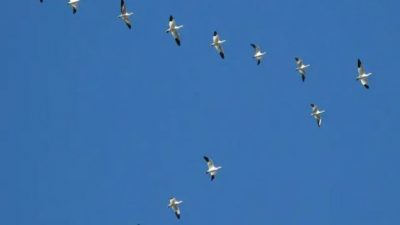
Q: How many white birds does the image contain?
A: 10